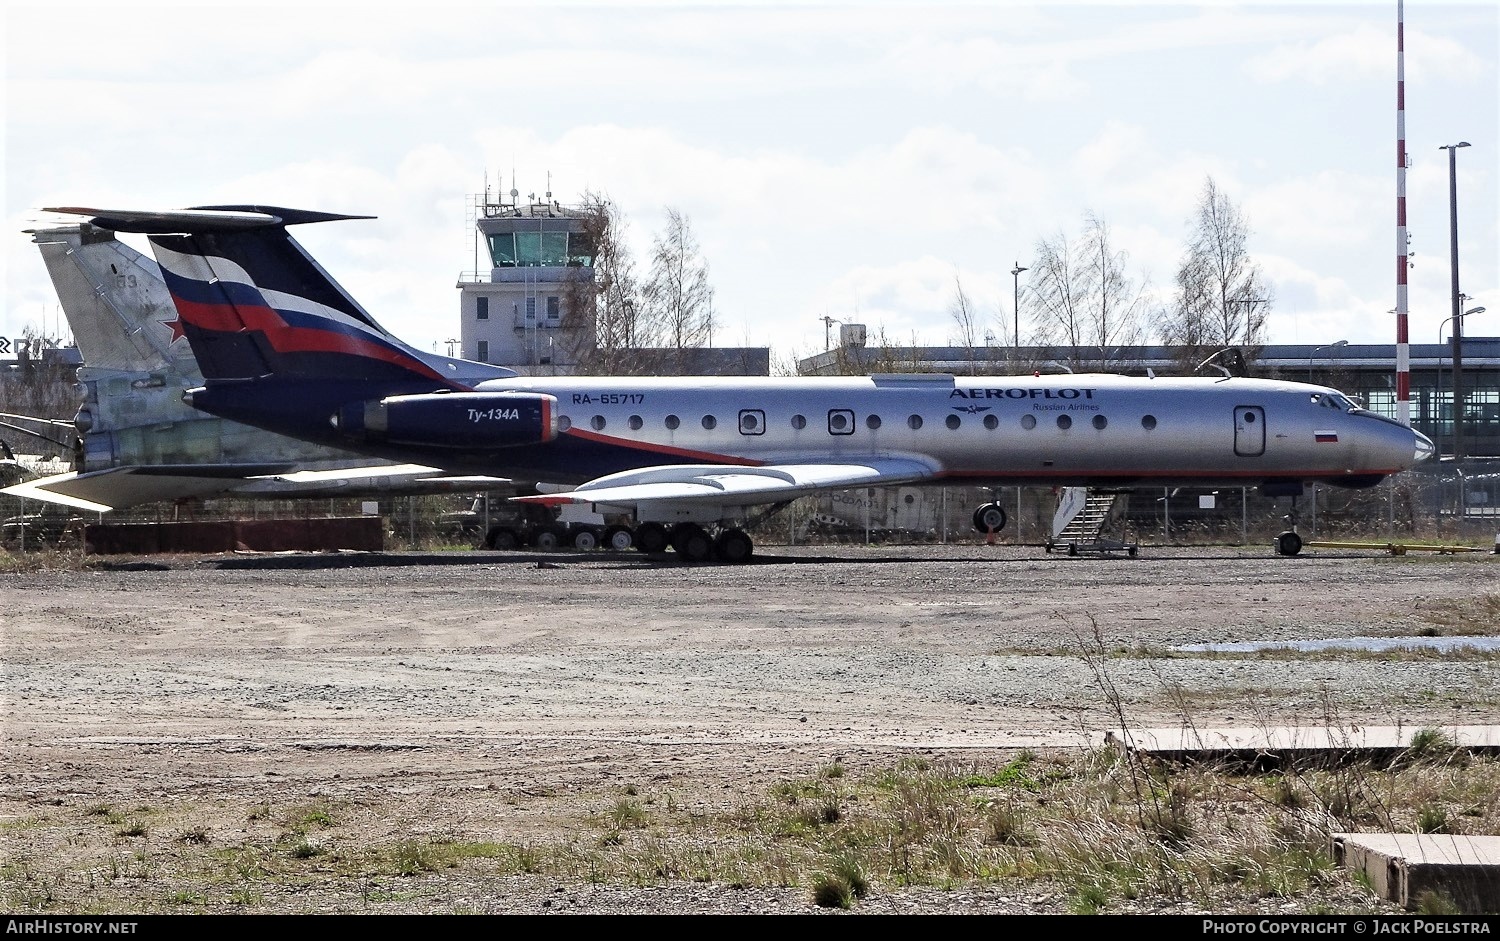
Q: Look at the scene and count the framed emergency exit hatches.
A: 2